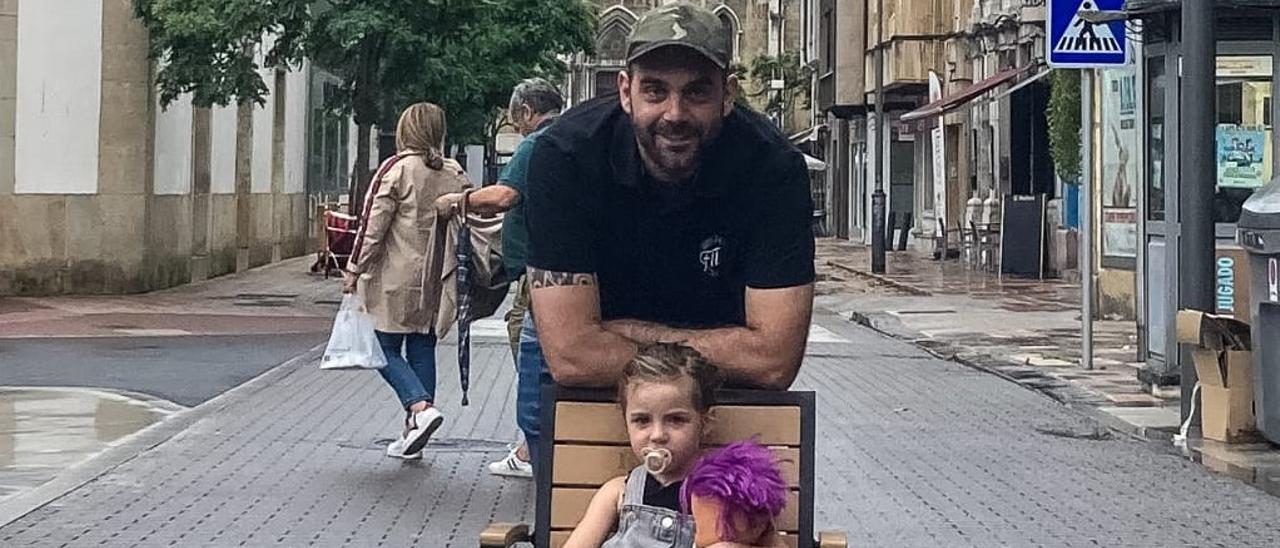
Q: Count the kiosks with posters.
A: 1